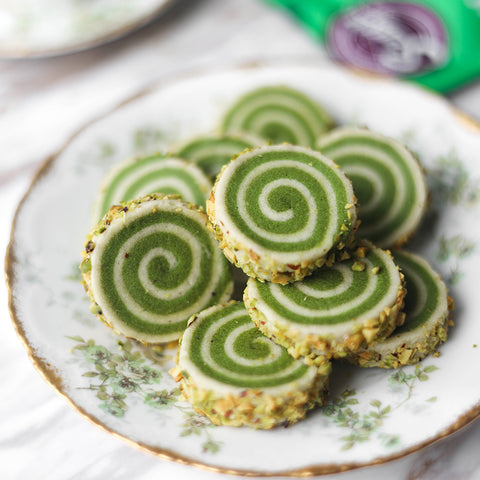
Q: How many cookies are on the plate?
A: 9